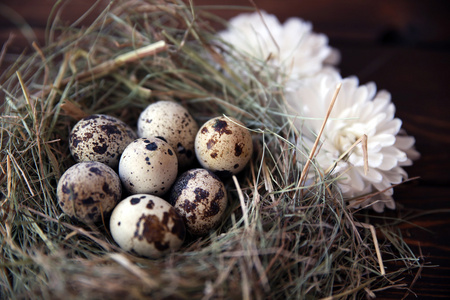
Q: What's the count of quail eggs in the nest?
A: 7